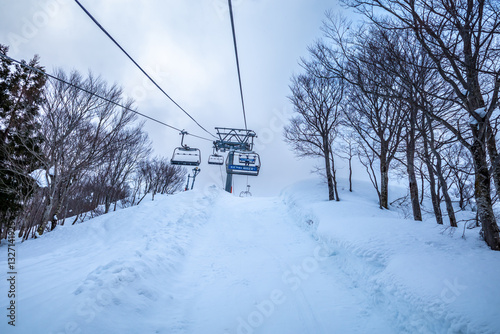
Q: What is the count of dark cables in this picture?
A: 3